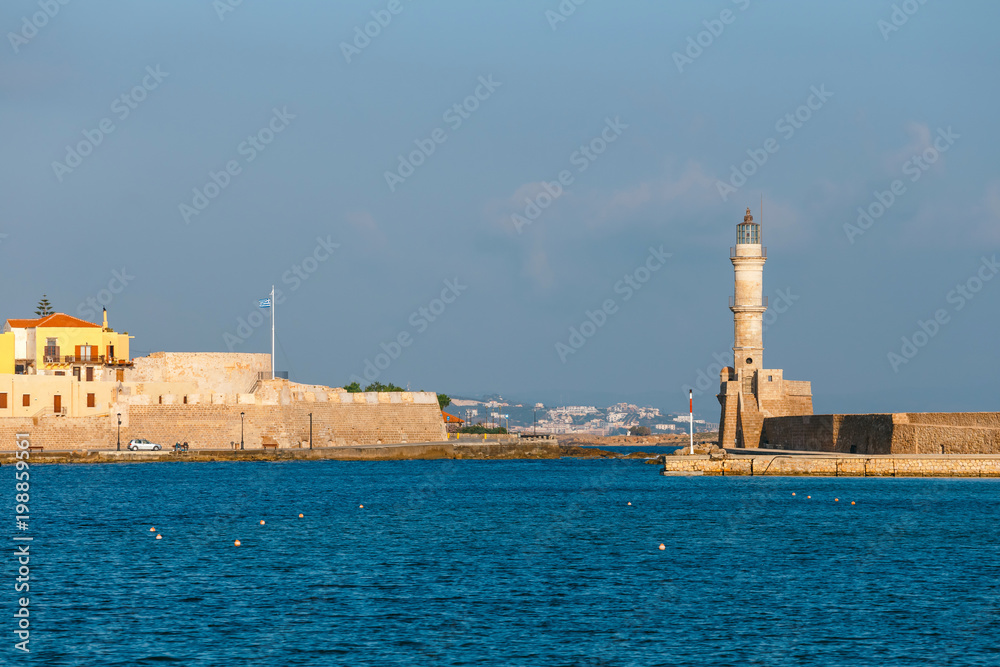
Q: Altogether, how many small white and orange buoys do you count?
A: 12